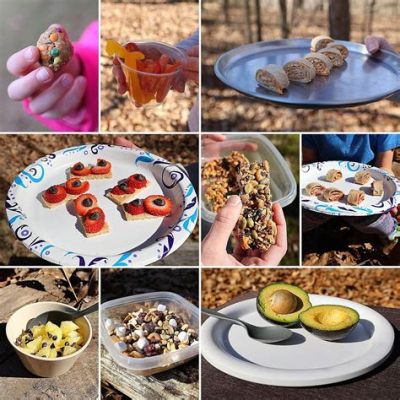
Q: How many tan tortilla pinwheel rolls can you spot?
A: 12